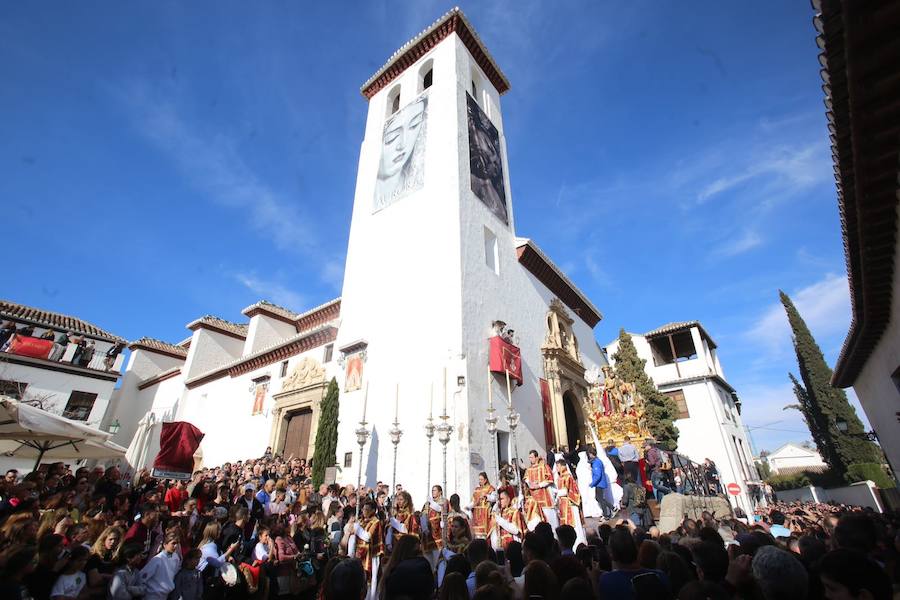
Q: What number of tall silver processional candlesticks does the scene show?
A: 6